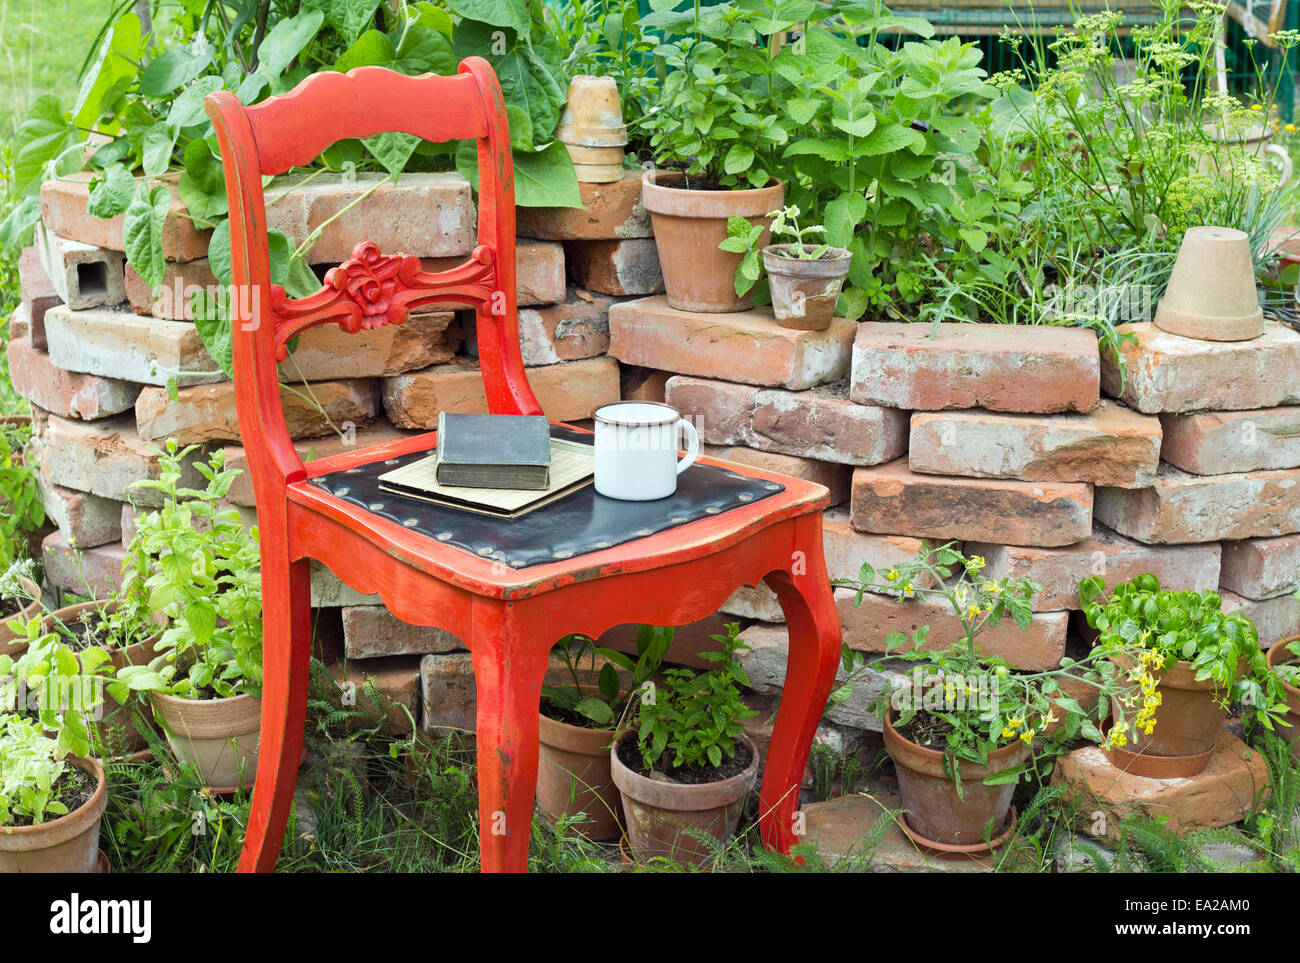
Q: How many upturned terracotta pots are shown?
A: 4